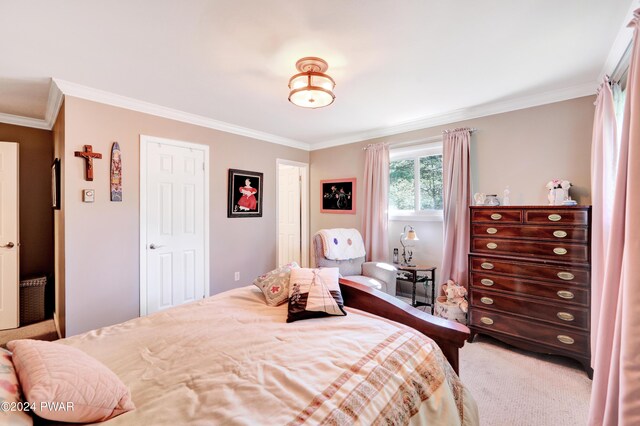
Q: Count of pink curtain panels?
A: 4